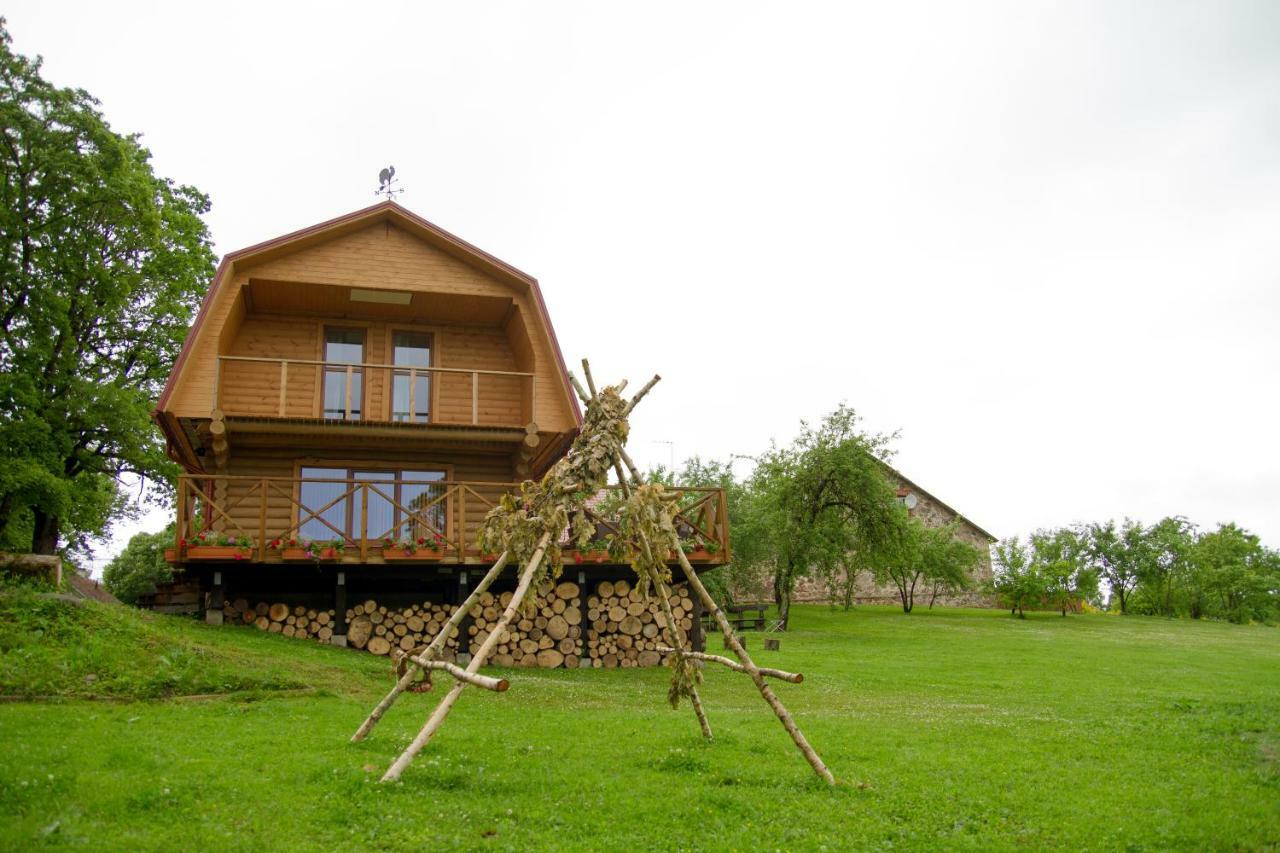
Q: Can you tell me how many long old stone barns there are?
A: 1